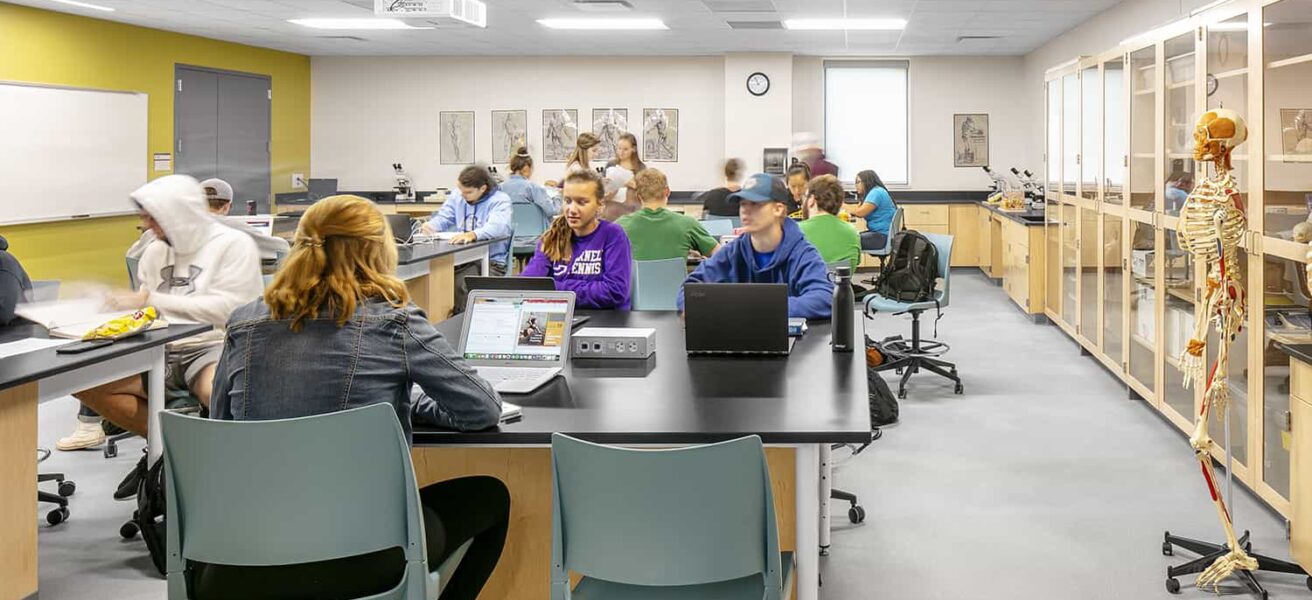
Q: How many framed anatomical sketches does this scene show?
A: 6